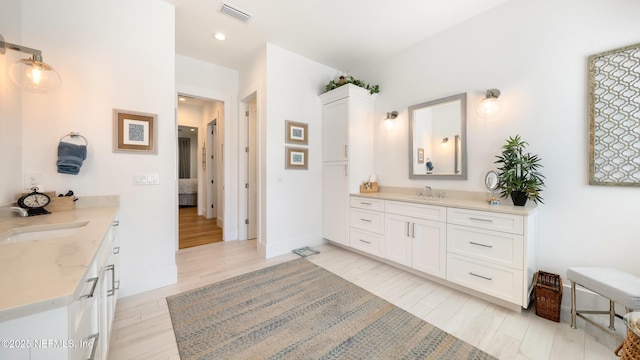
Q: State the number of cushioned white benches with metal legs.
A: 1